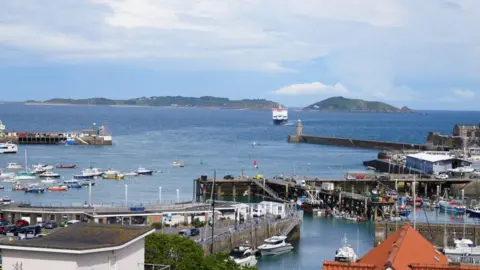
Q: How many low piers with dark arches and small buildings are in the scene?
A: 1